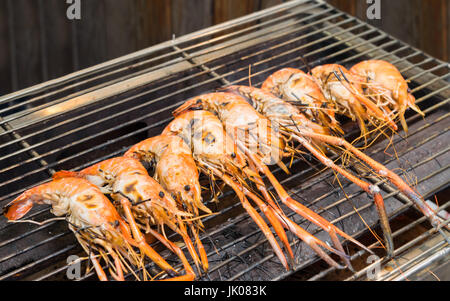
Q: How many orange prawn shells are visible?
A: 9